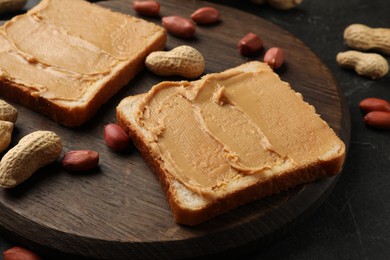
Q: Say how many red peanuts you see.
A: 10